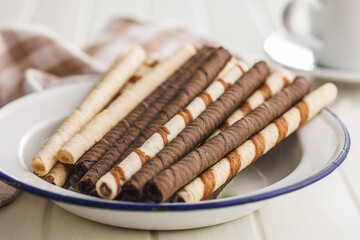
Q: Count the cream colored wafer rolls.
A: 2